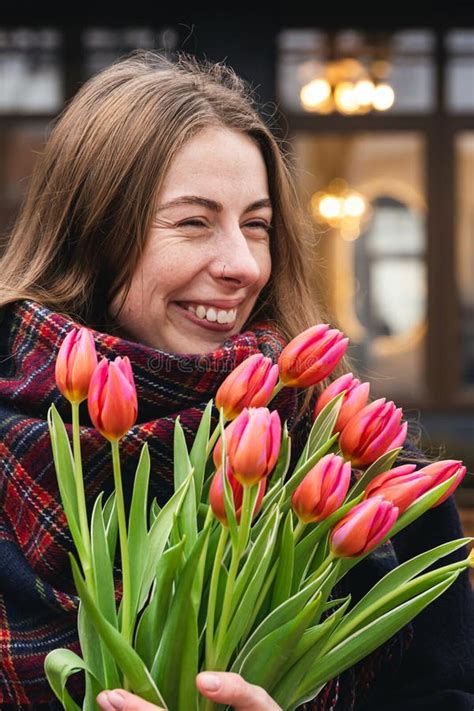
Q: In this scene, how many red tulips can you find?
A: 13